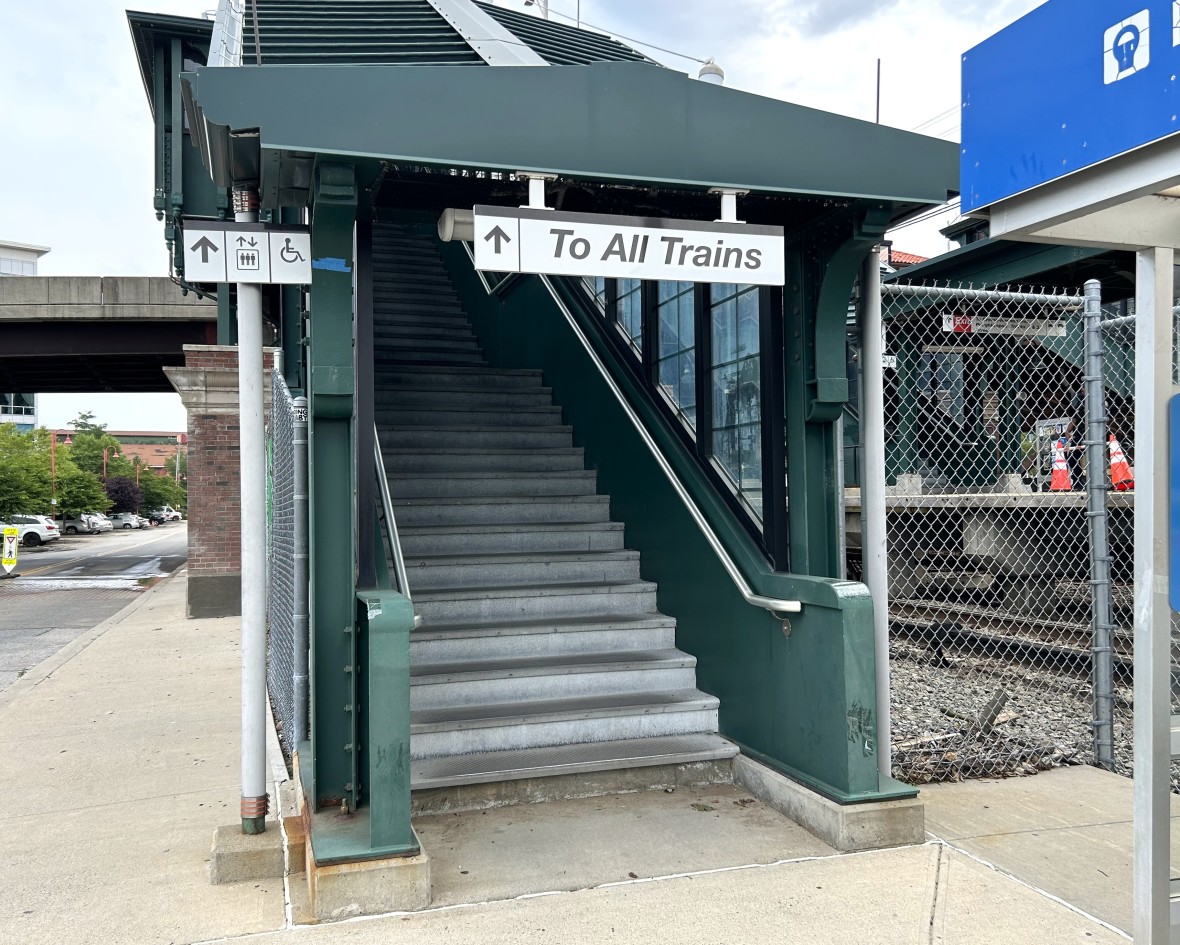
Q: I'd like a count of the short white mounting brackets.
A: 2